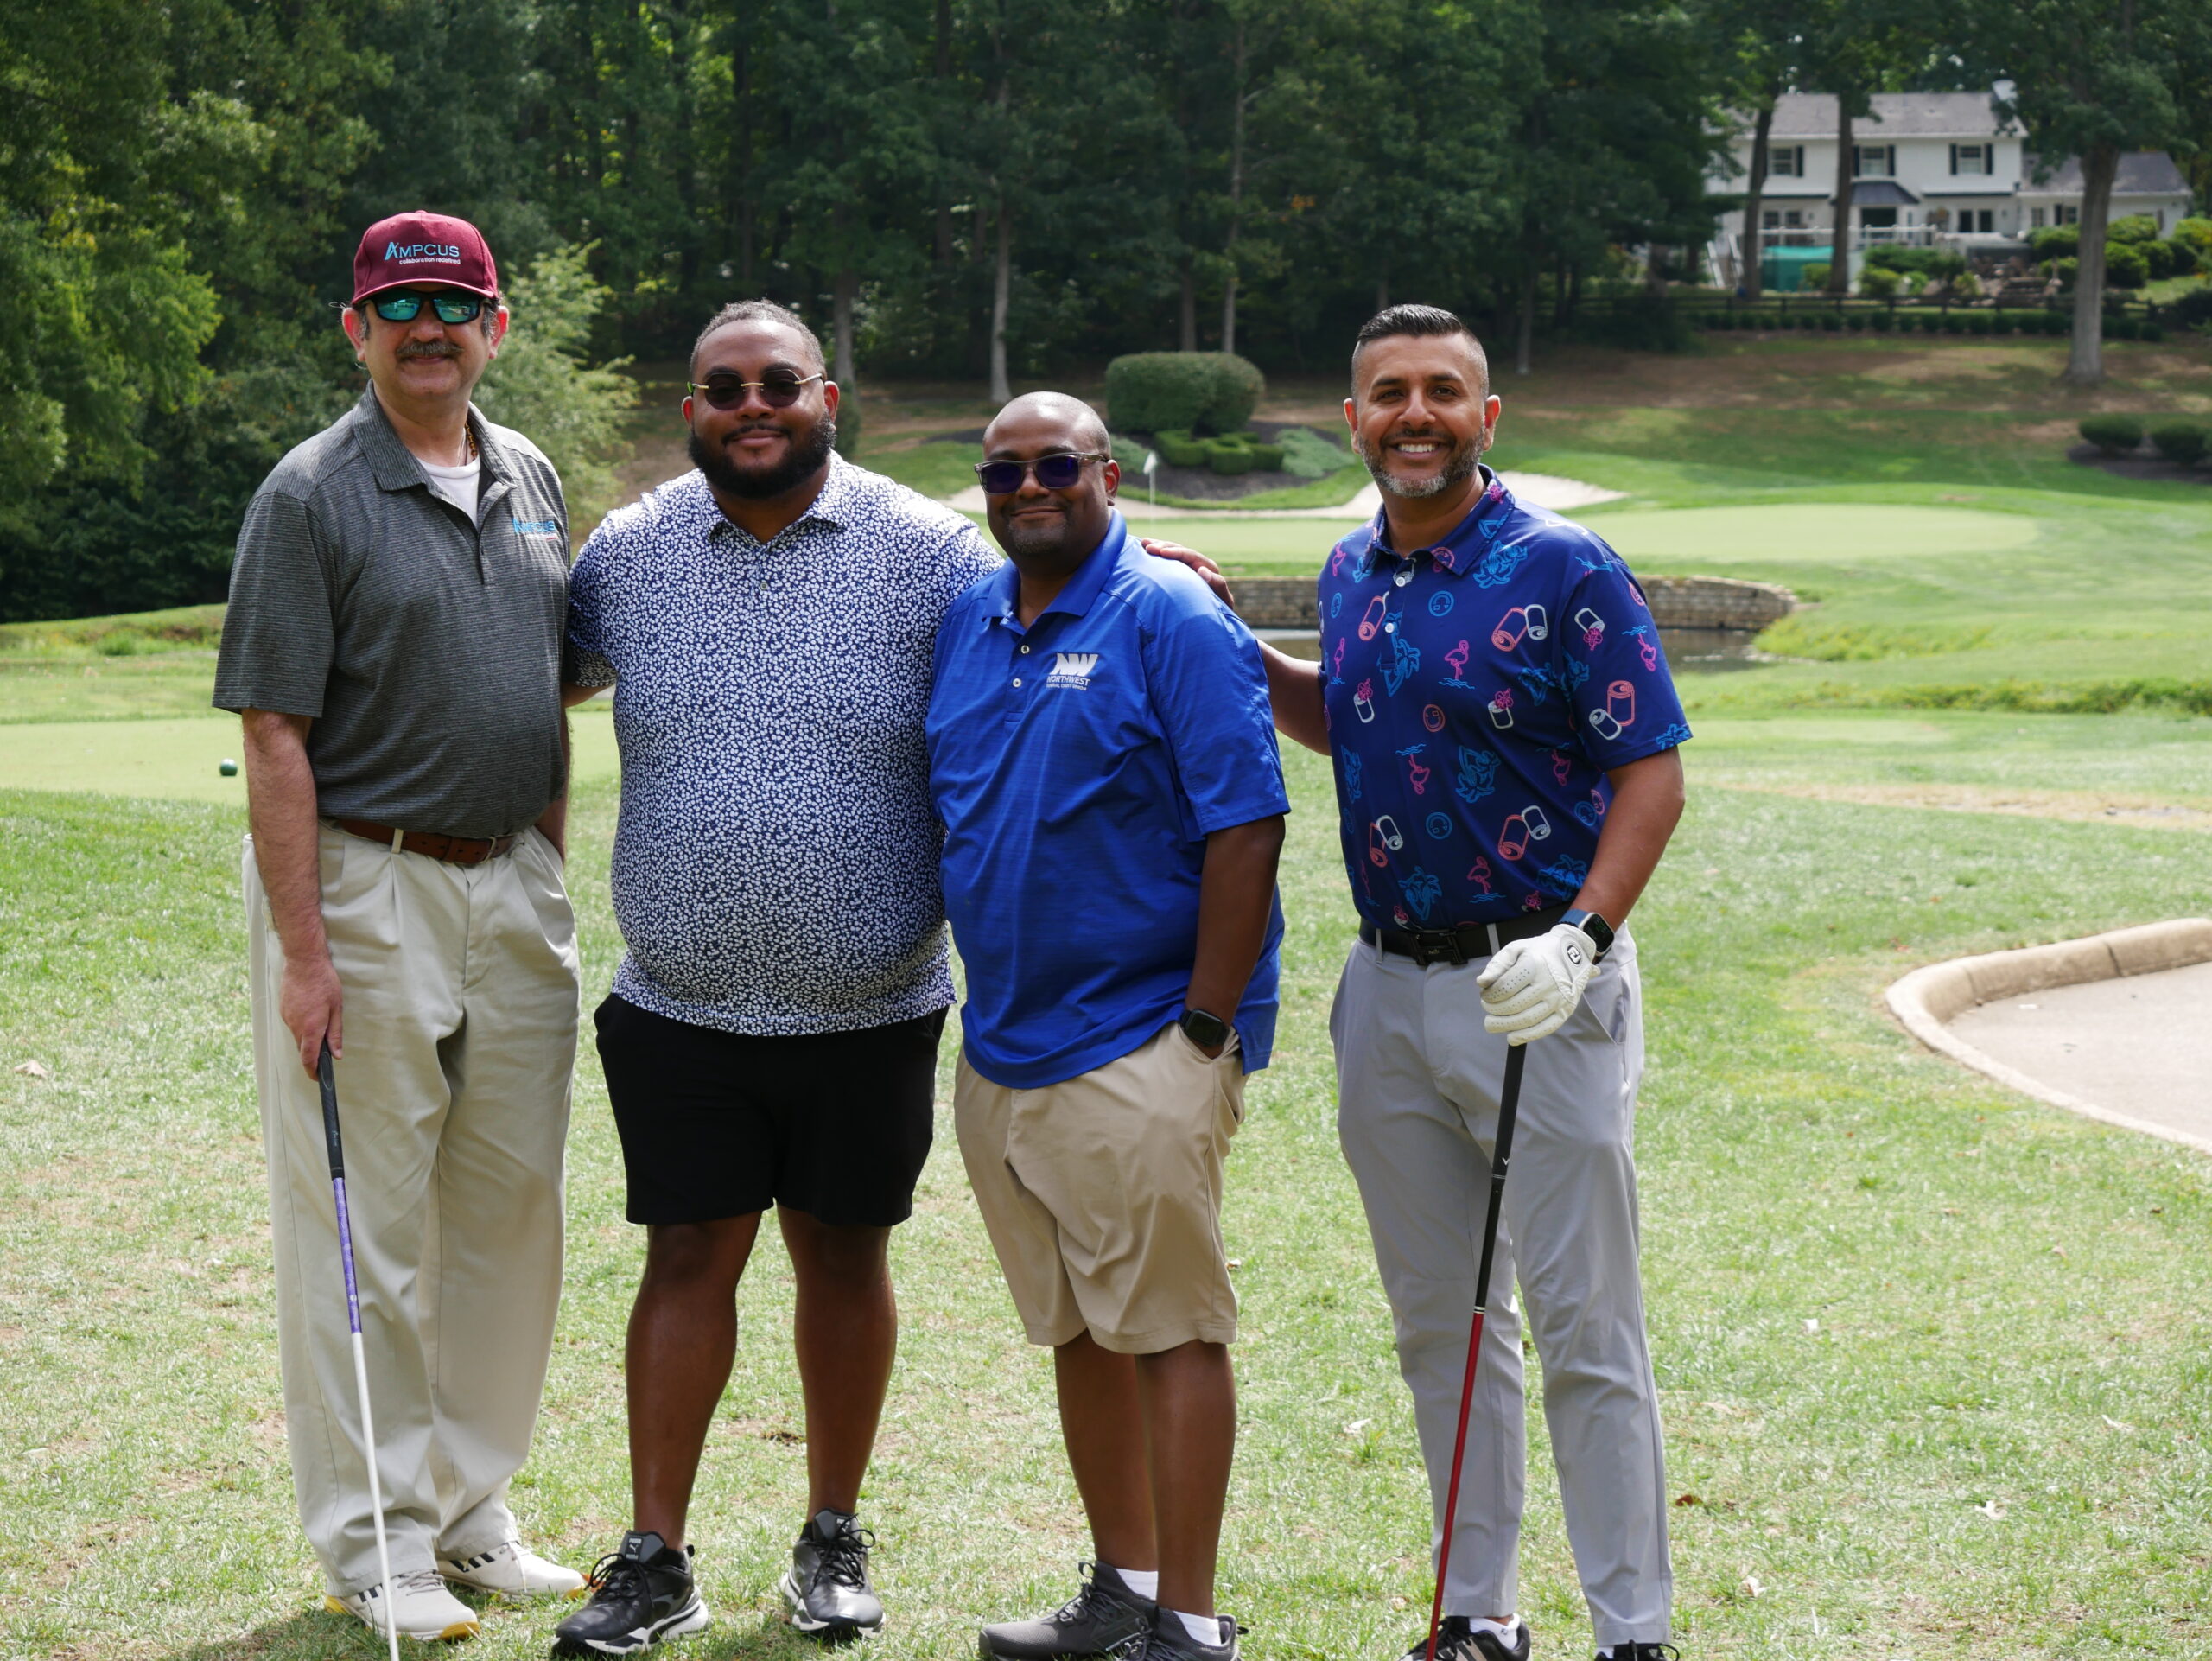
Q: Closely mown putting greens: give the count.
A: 1